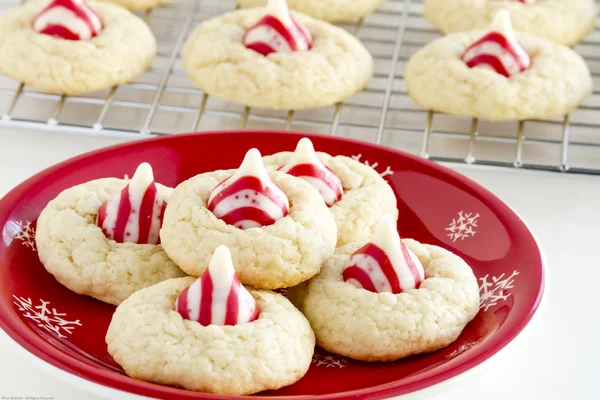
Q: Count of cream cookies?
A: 11